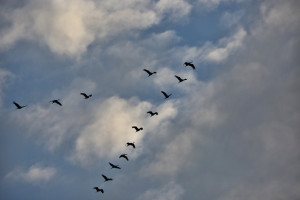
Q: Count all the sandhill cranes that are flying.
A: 14